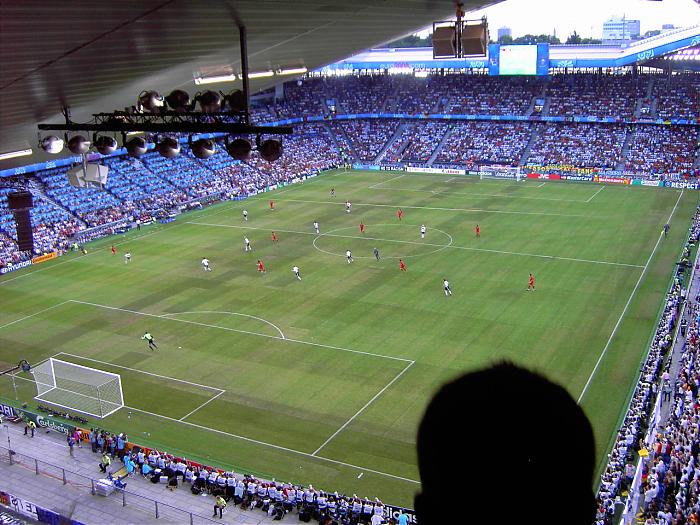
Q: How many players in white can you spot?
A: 10